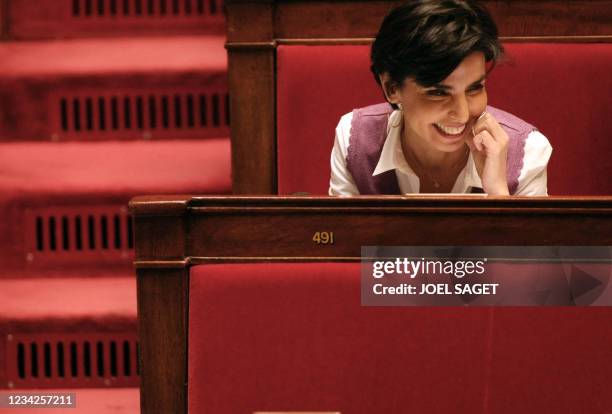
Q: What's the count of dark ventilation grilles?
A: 4